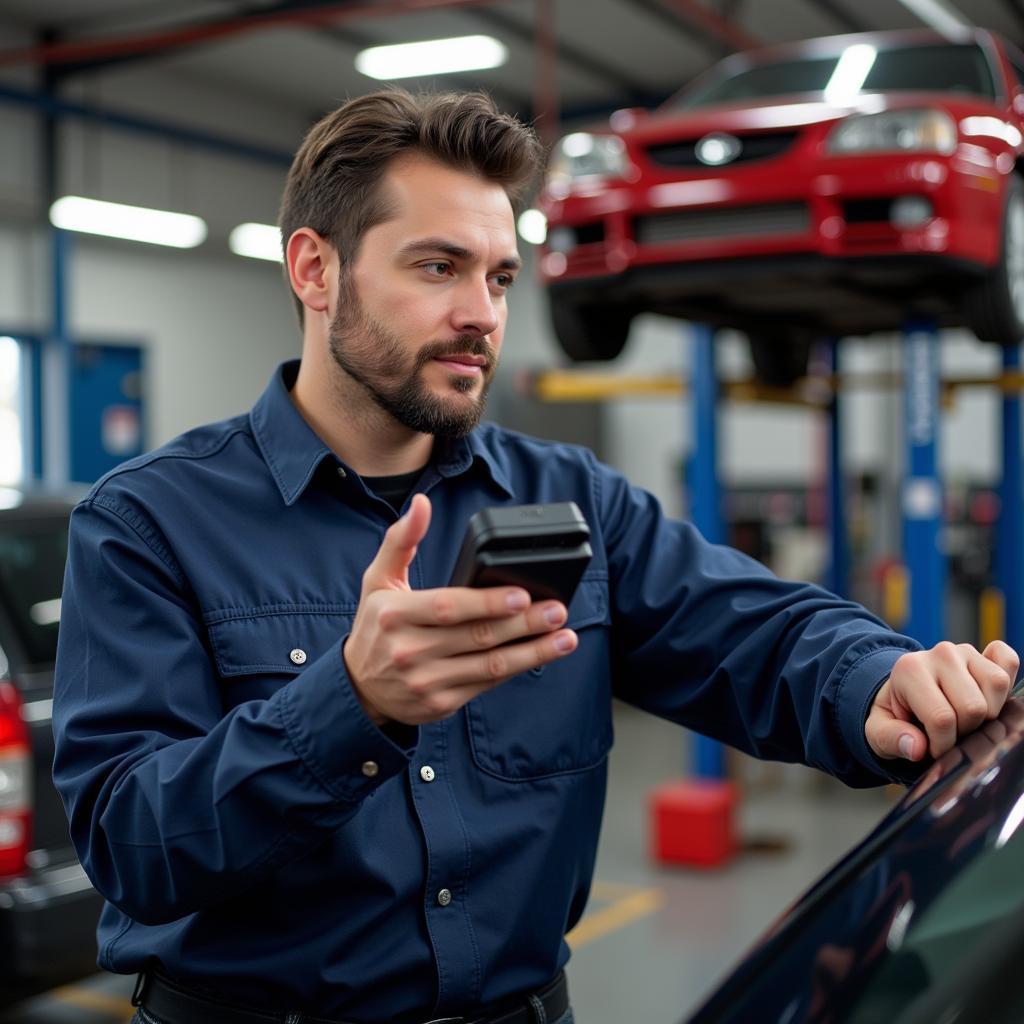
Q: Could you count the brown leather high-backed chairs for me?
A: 0